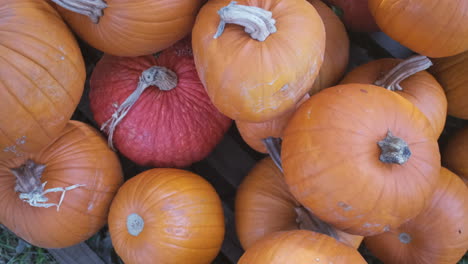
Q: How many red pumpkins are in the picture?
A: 1